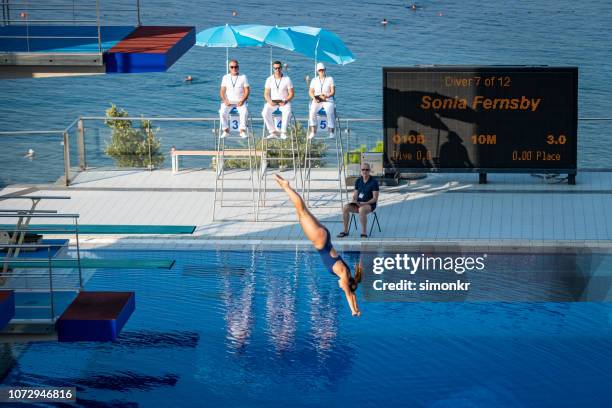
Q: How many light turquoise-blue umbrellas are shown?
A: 3